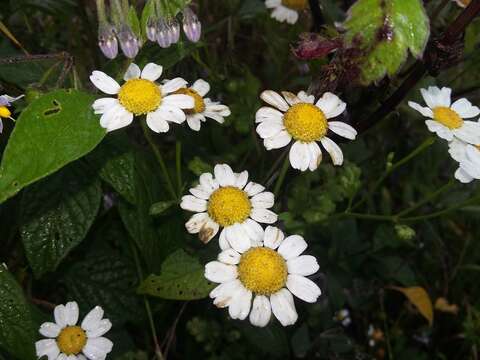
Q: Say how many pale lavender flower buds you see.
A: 6